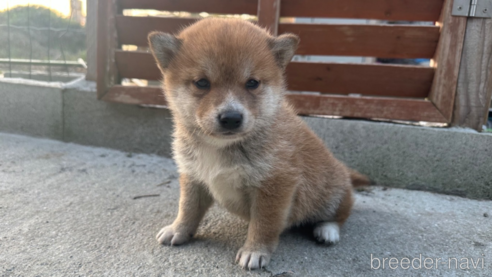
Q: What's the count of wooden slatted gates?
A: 1